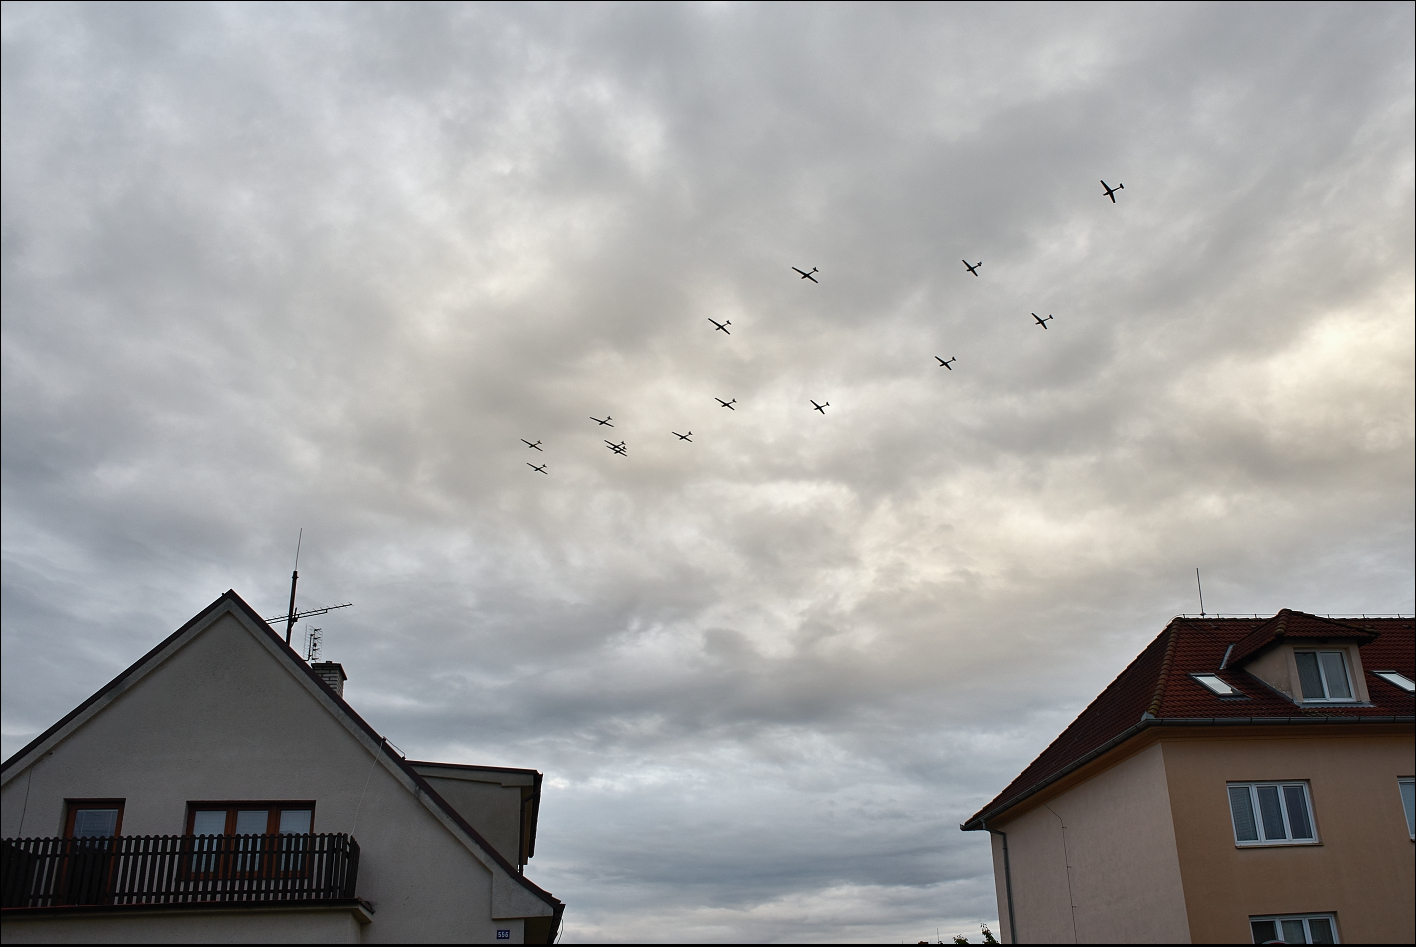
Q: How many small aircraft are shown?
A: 14